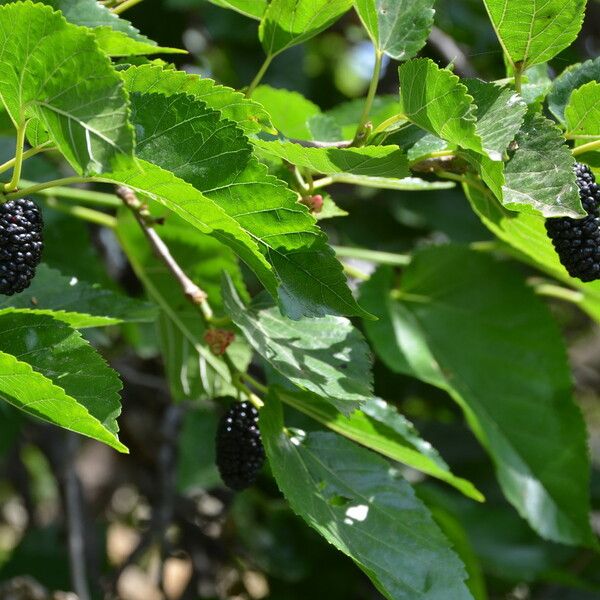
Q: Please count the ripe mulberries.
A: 3